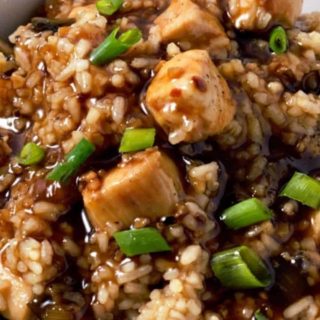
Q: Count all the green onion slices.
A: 11